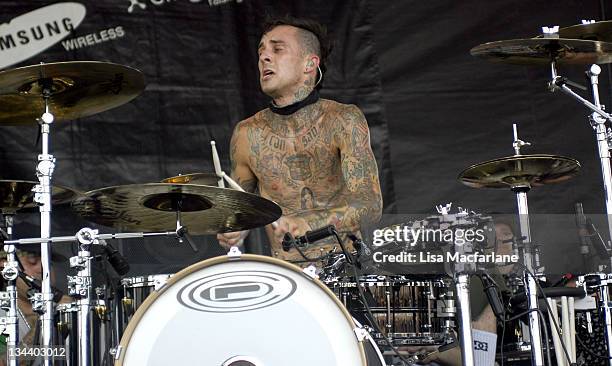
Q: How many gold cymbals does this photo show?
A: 7